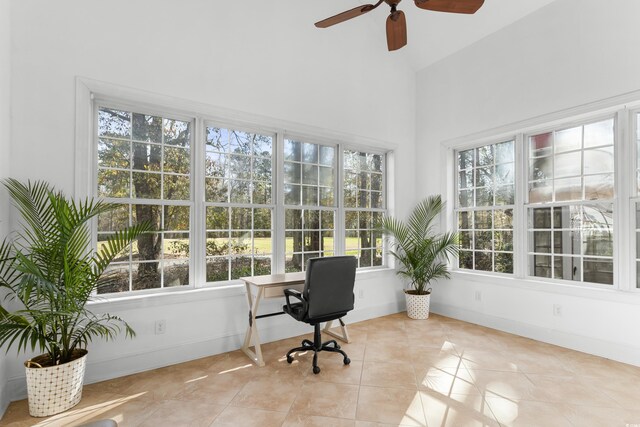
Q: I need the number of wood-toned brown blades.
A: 3